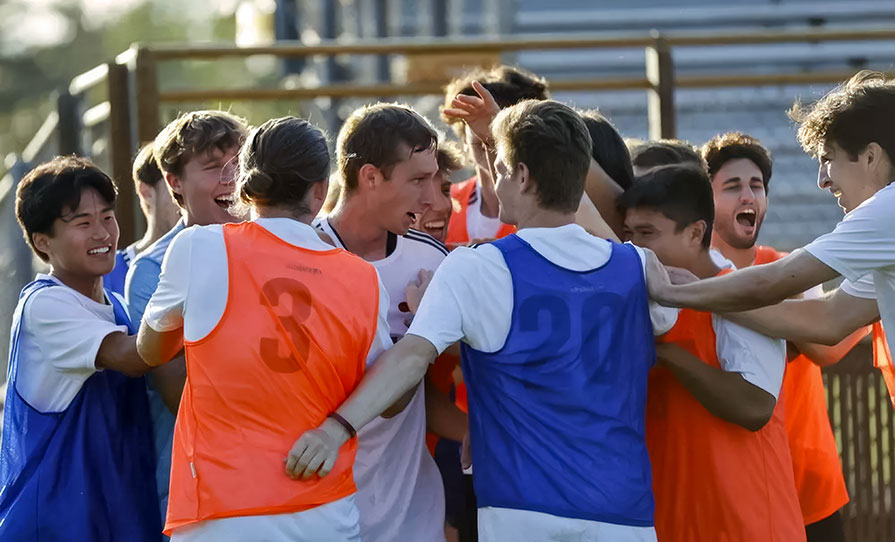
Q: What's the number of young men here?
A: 13